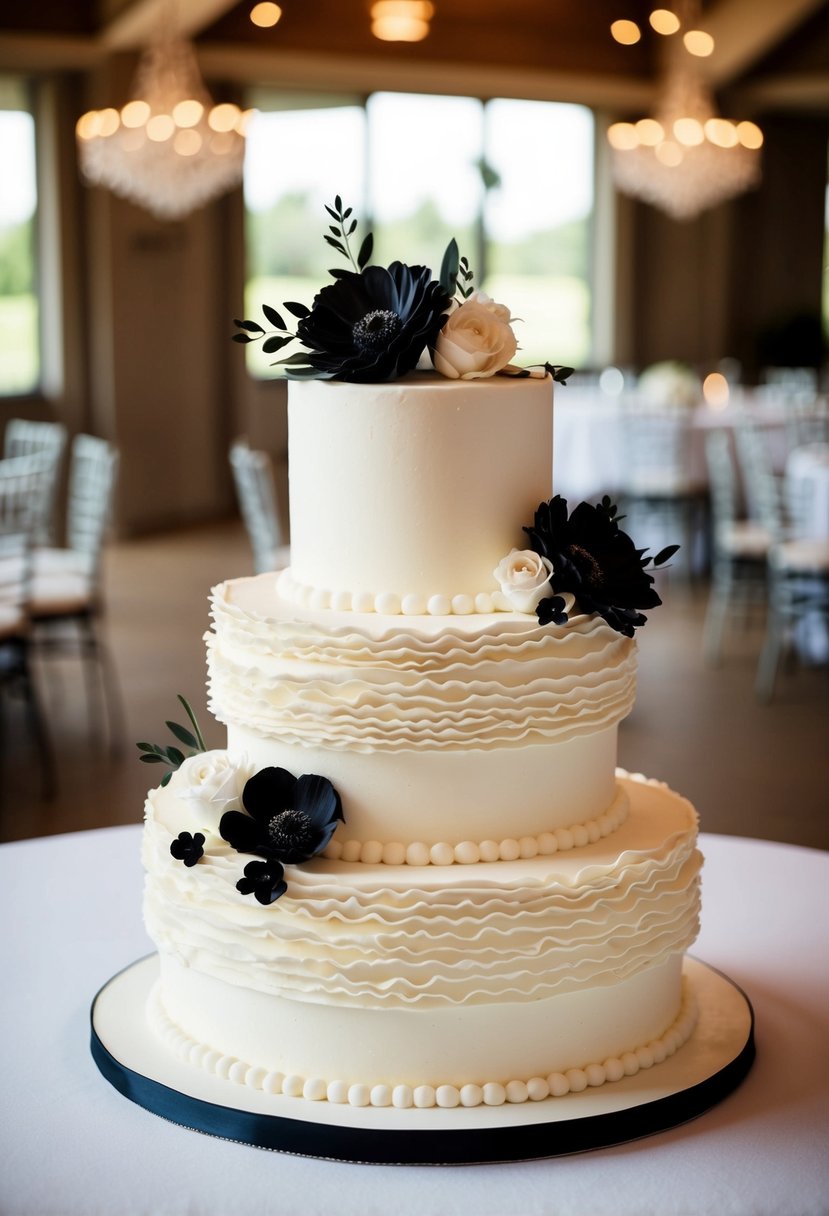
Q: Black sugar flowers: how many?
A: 6